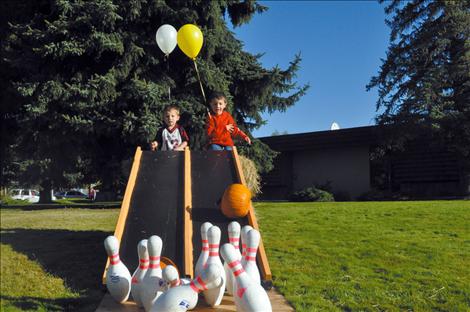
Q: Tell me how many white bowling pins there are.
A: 11